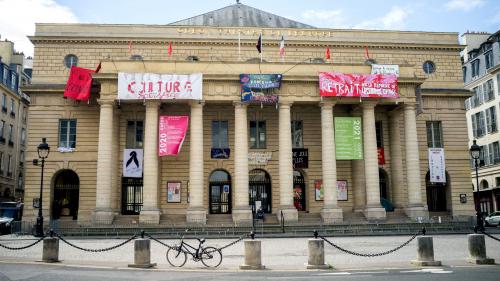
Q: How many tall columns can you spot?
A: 8